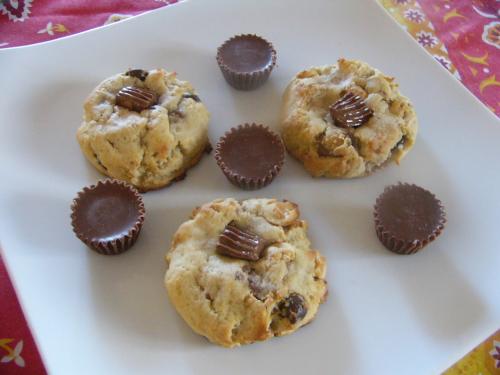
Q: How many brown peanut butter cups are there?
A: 4